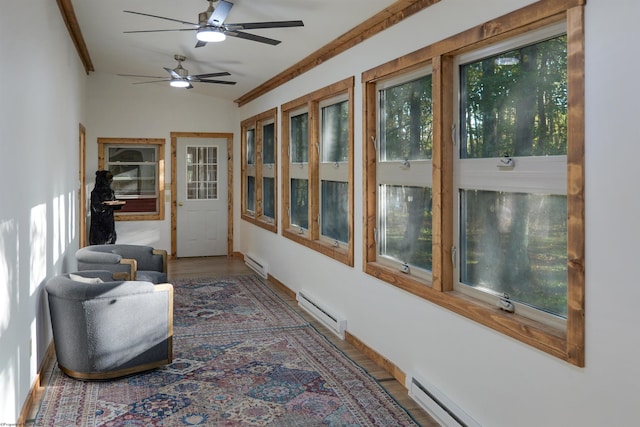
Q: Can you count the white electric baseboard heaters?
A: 3